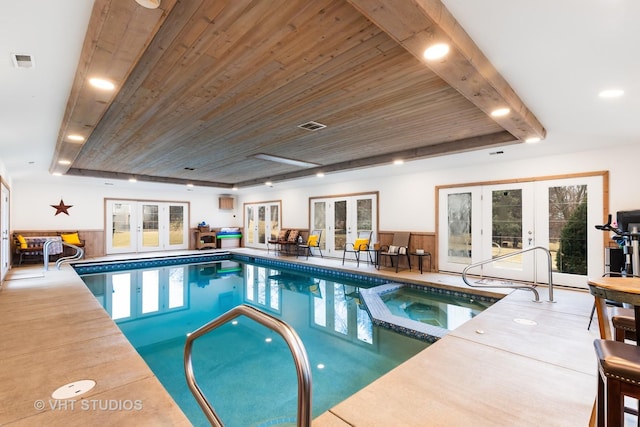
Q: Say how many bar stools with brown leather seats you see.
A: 2